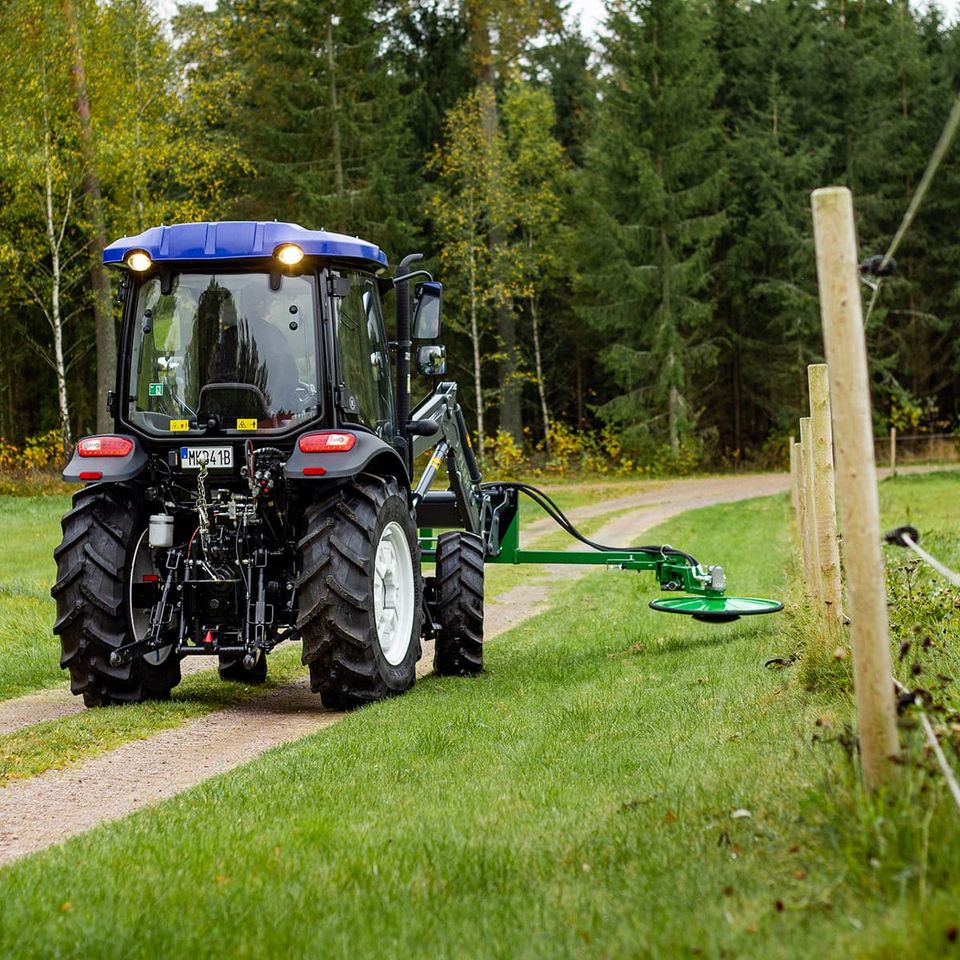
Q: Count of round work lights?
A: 2